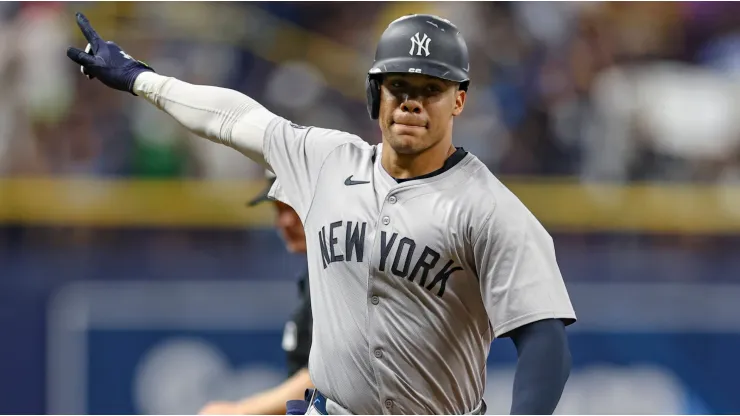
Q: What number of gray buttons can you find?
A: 5